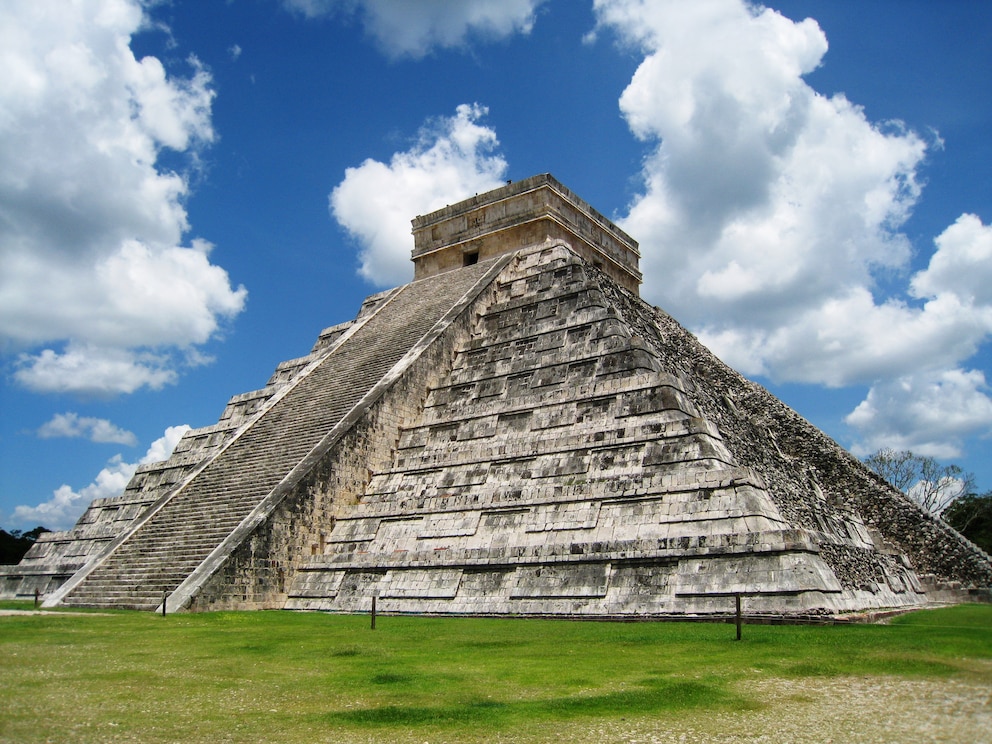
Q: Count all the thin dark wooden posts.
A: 4